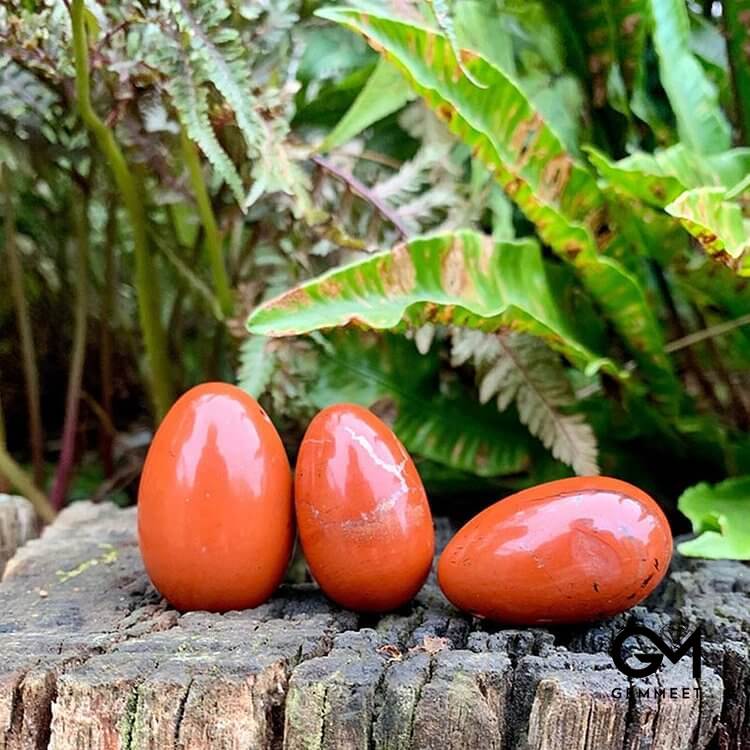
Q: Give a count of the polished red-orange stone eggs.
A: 3